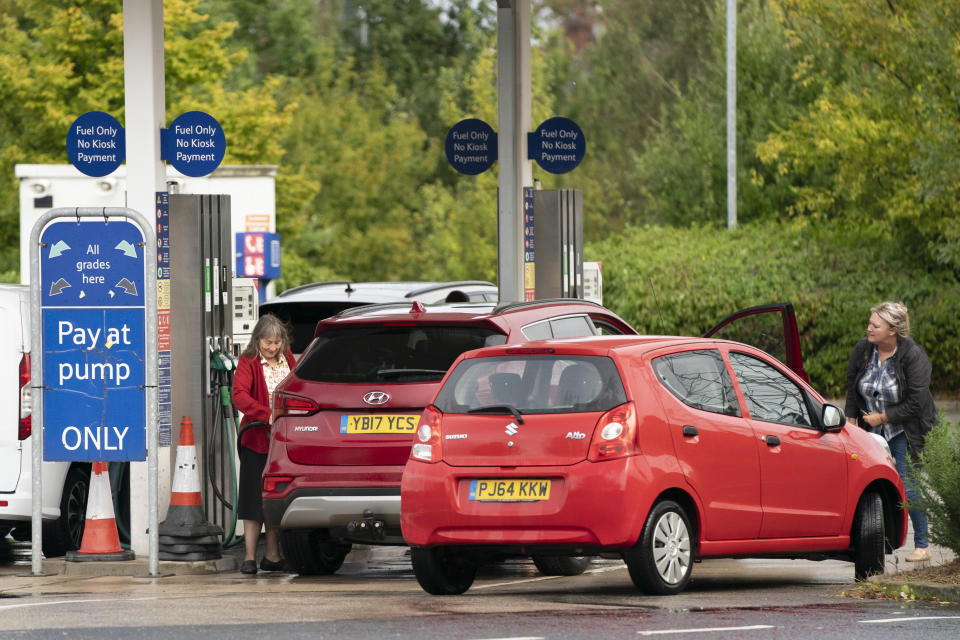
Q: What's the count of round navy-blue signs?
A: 4